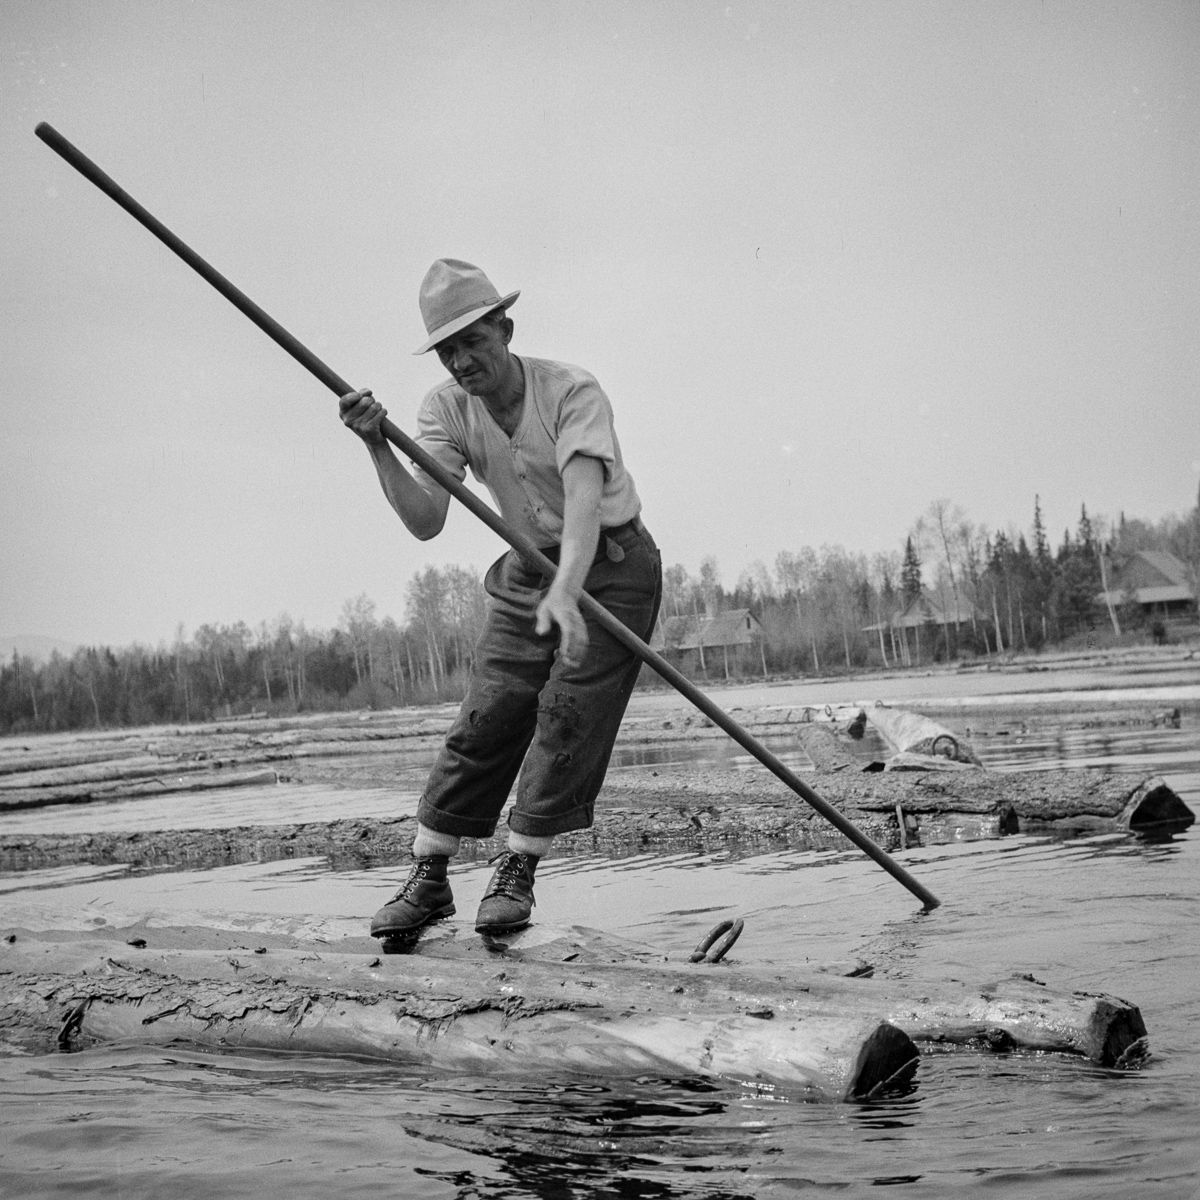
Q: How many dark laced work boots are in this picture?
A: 2